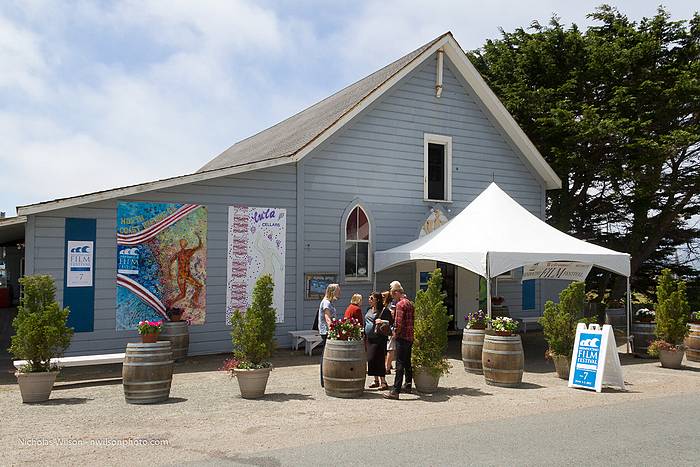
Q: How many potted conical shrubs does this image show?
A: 5